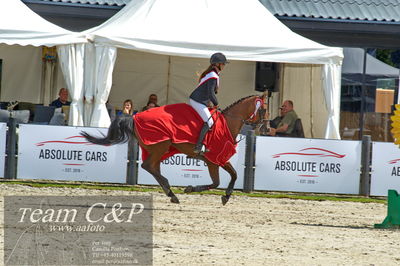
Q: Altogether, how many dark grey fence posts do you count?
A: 4